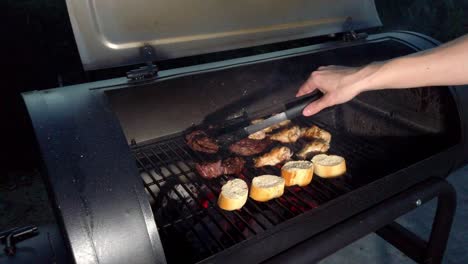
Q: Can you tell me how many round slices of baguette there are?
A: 4